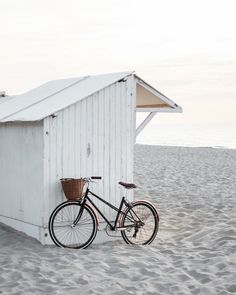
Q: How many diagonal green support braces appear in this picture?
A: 0